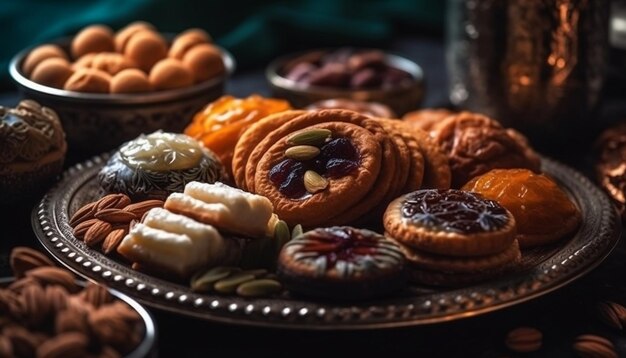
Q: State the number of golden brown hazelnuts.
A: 12